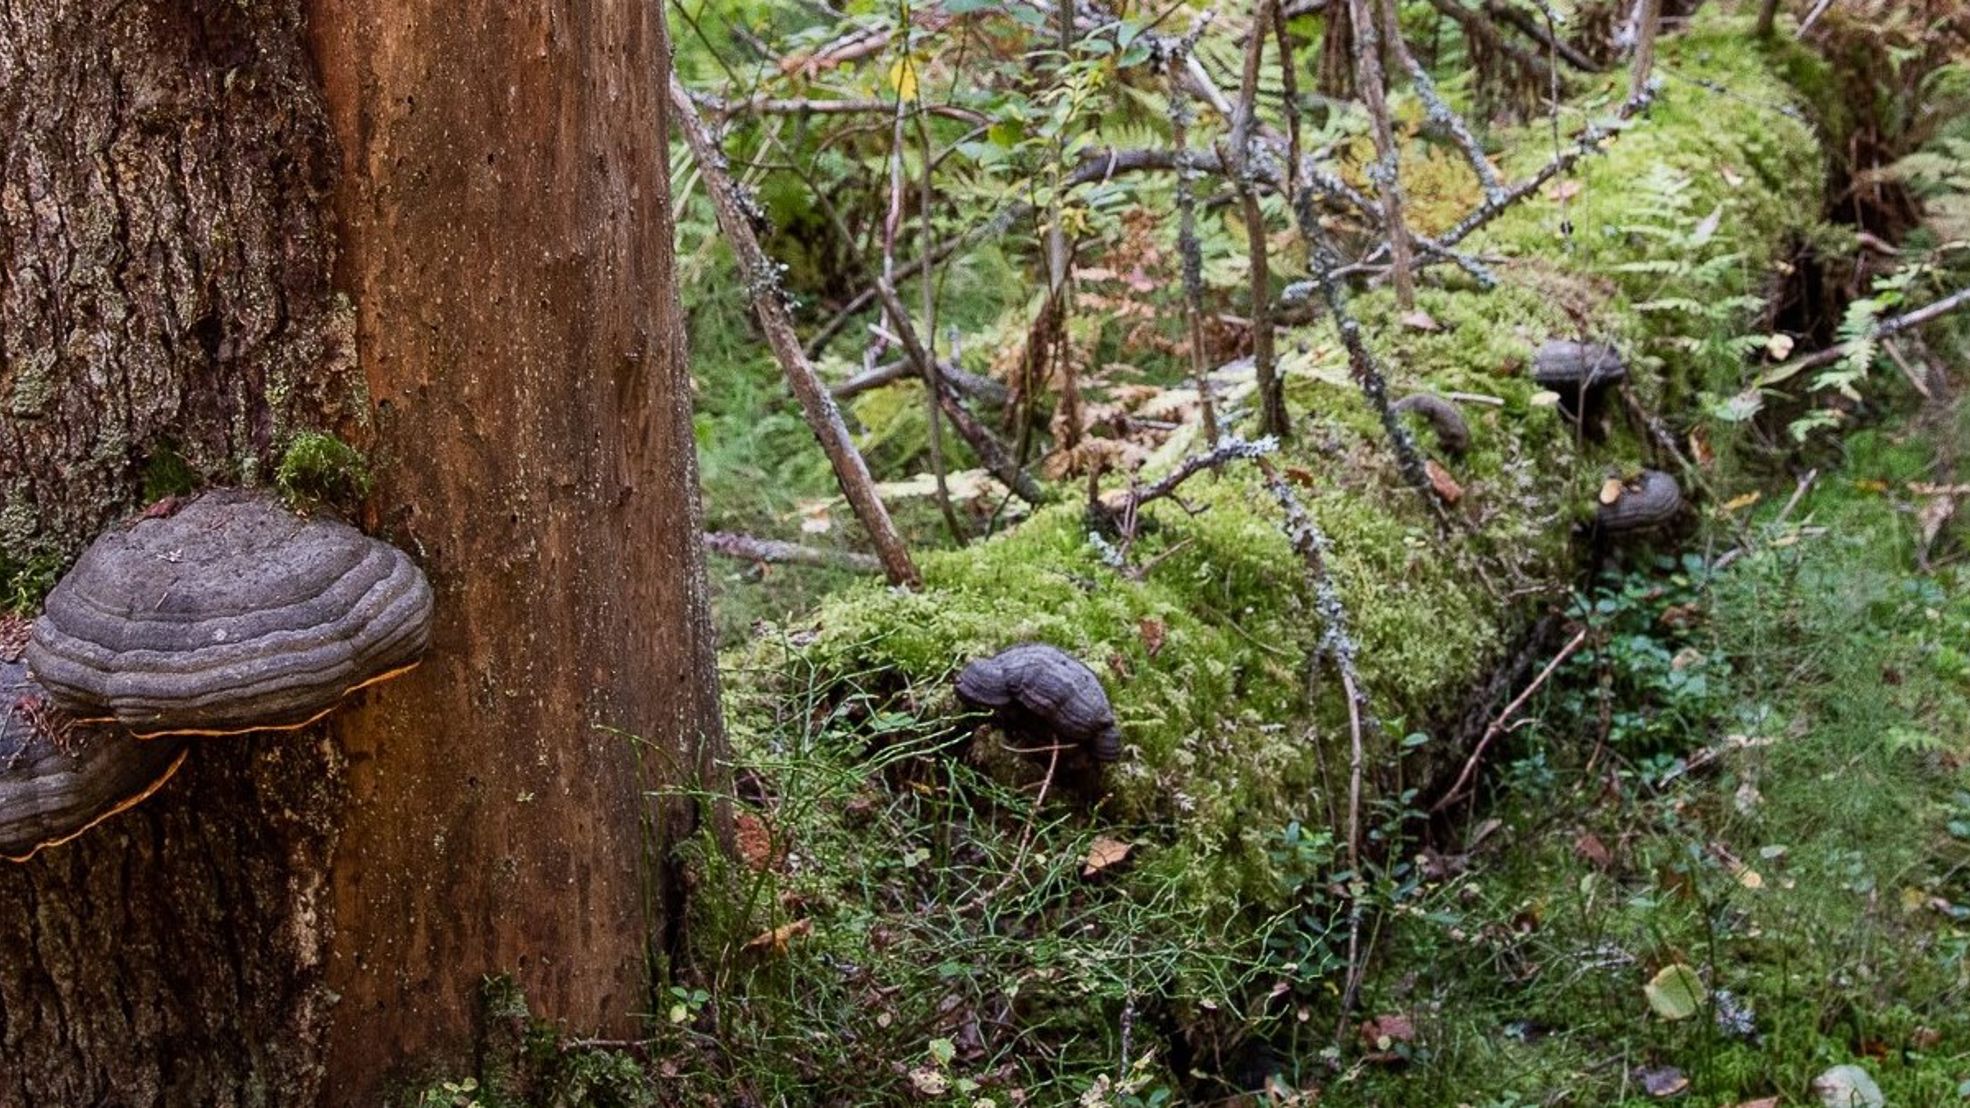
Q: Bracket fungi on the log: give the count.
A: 4